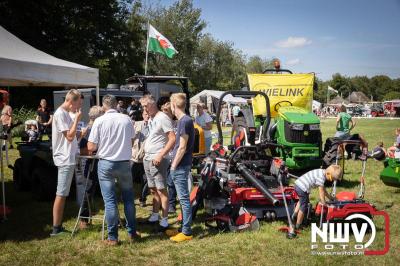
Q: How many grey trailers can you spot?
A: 1